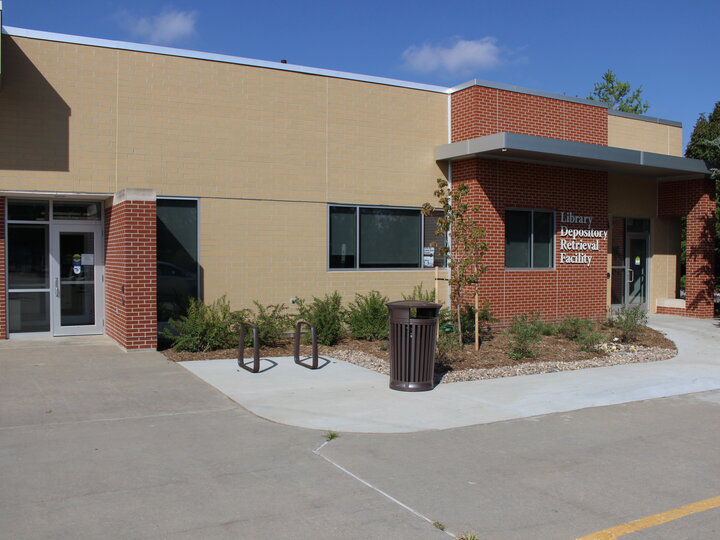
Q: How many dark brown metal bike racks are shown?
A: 2